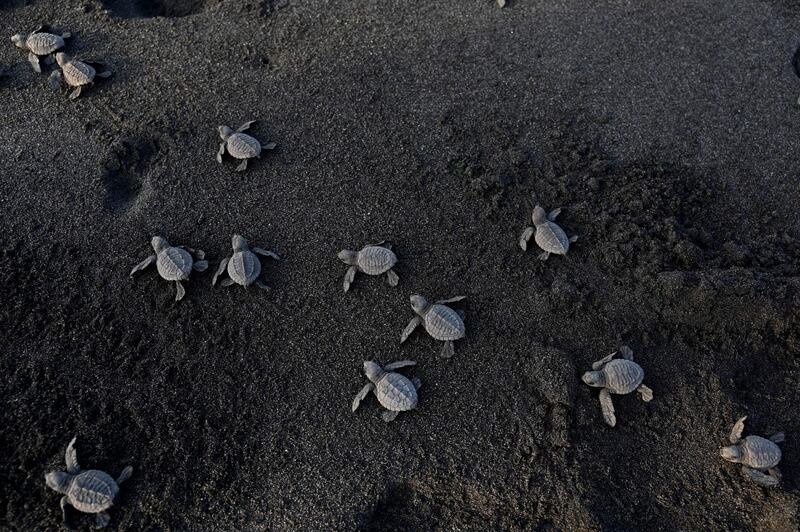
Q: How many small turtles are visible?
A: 12